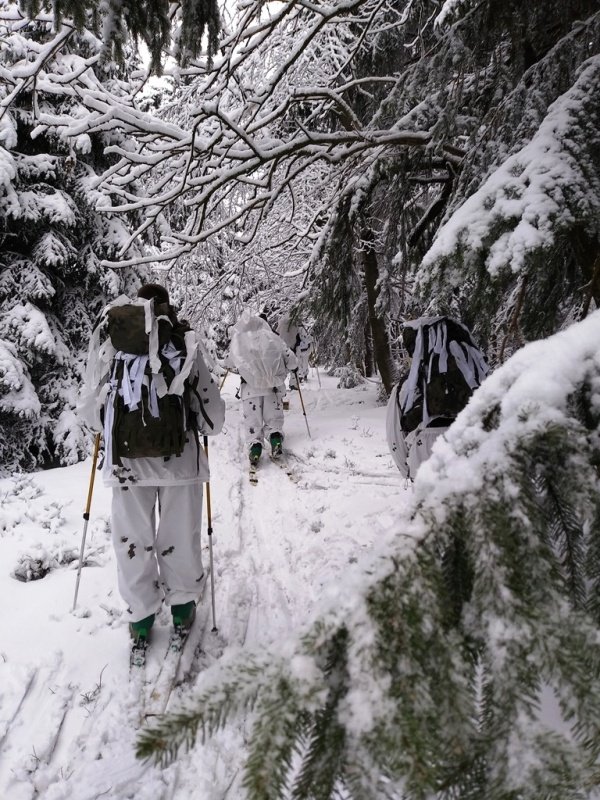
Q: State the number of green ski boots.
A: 4